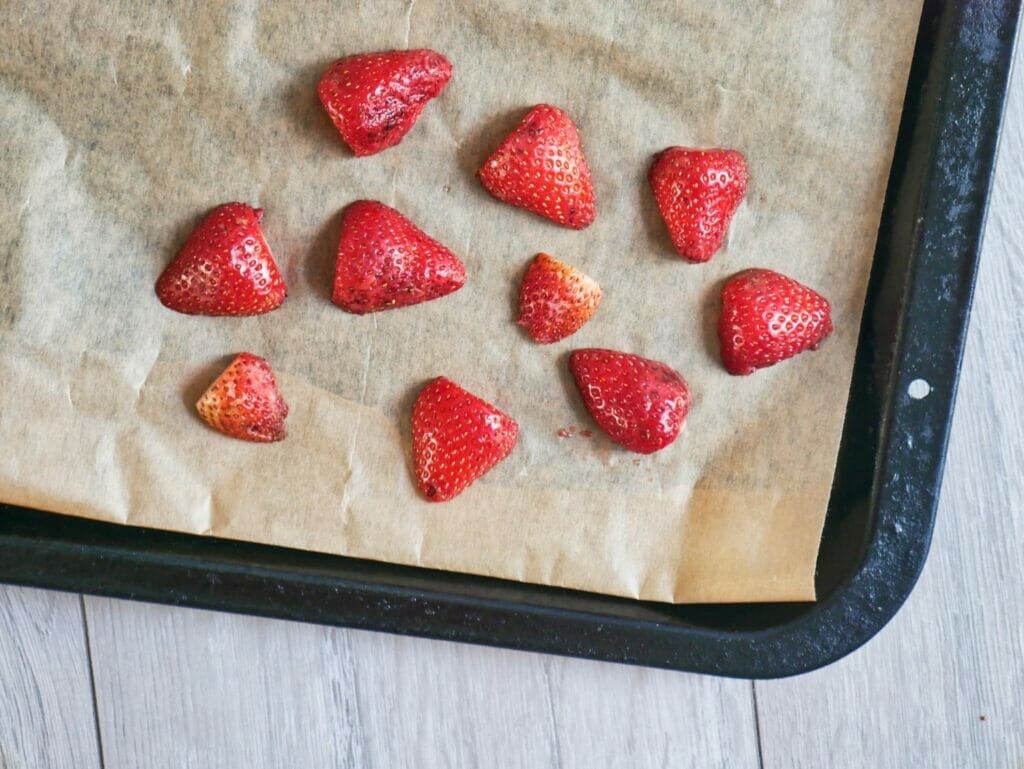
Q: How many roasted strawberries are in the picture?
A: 10